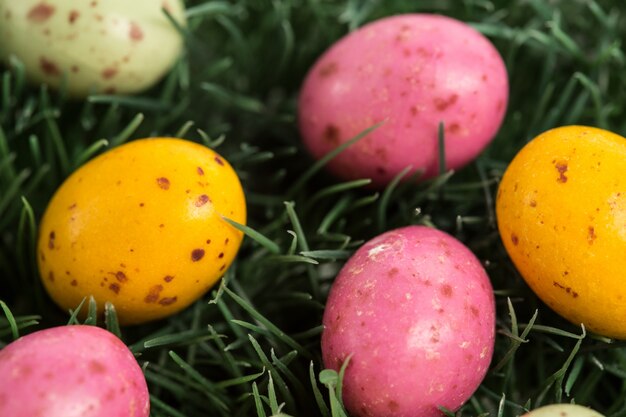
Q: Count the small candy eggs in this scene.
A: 7